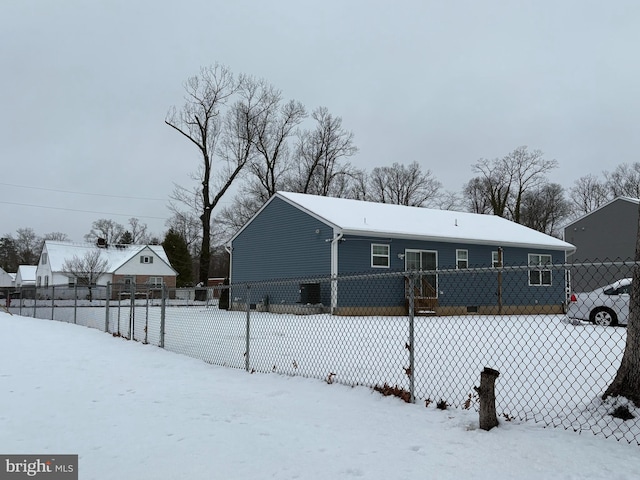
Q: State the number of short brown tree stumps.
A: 1